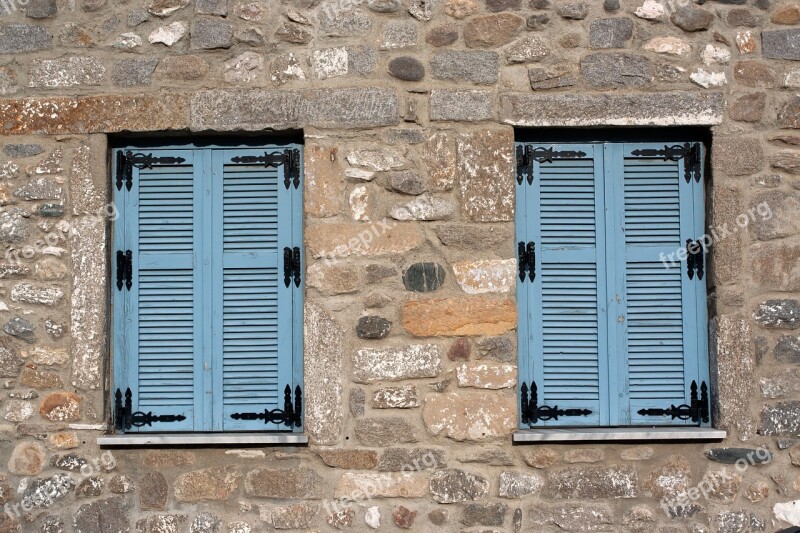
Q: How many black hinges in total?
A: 12